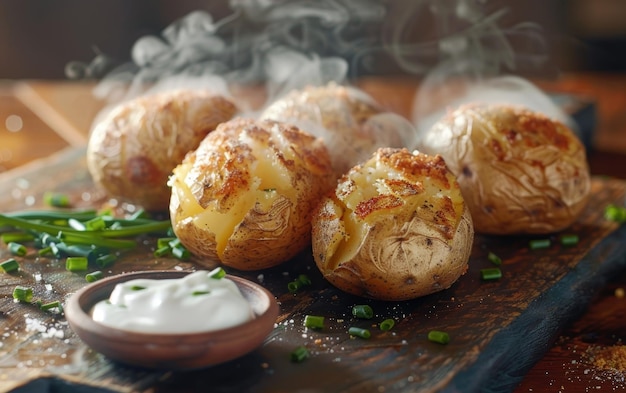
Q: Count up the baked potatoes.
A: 5